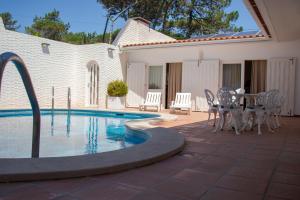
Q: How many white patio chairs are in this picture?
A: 6